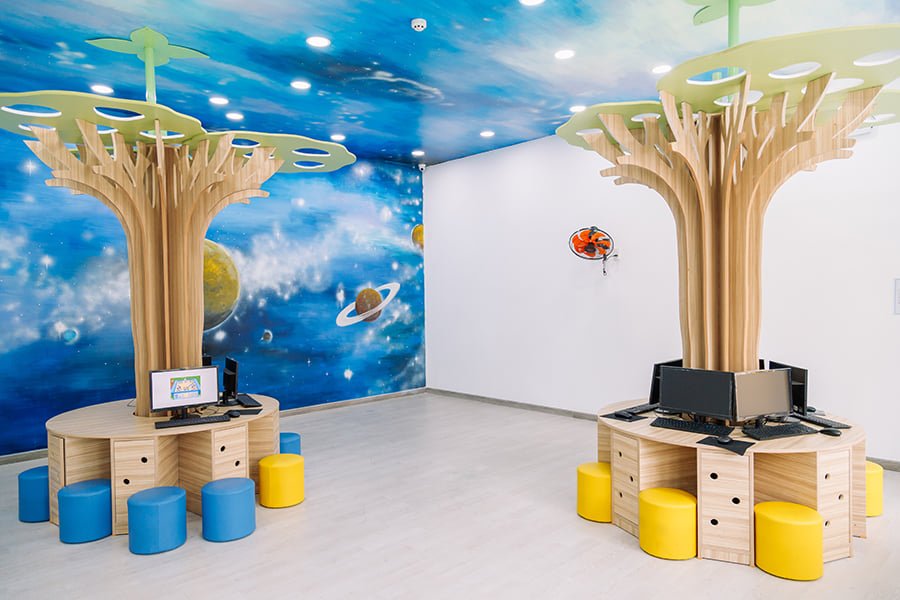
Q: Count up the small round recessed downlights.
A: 12